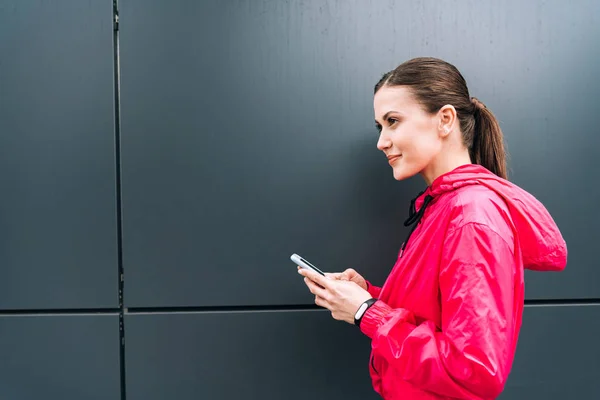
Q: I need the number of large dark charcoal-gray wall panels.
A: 4